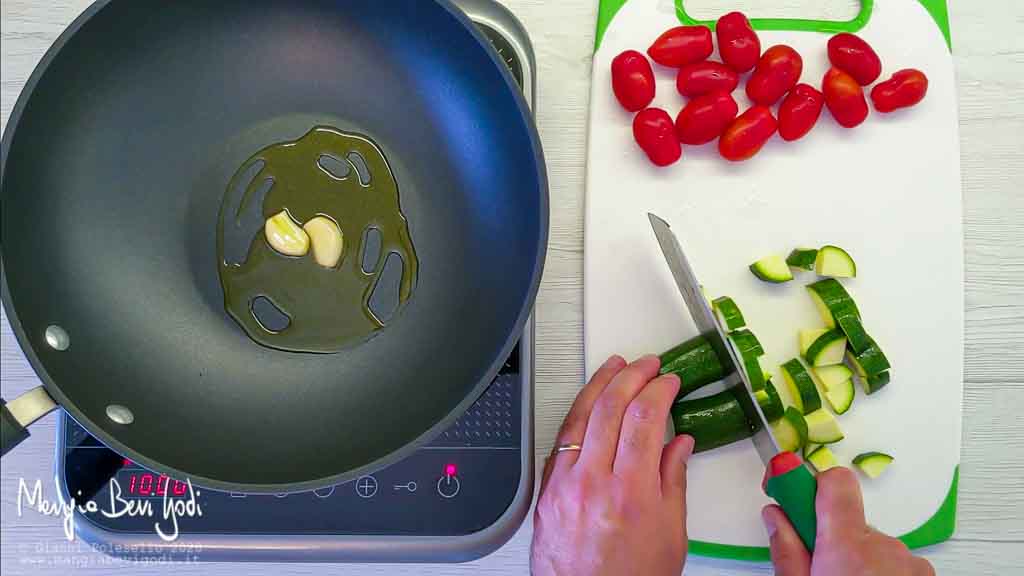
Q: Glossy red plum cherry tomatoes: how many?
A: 12